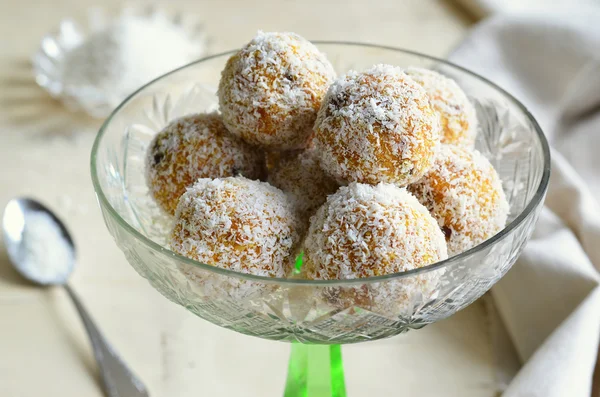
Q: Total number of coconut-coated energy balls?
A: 8